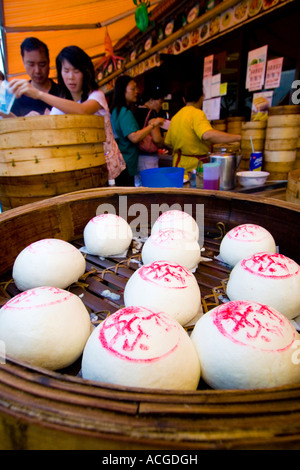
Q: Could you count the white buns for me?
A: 10